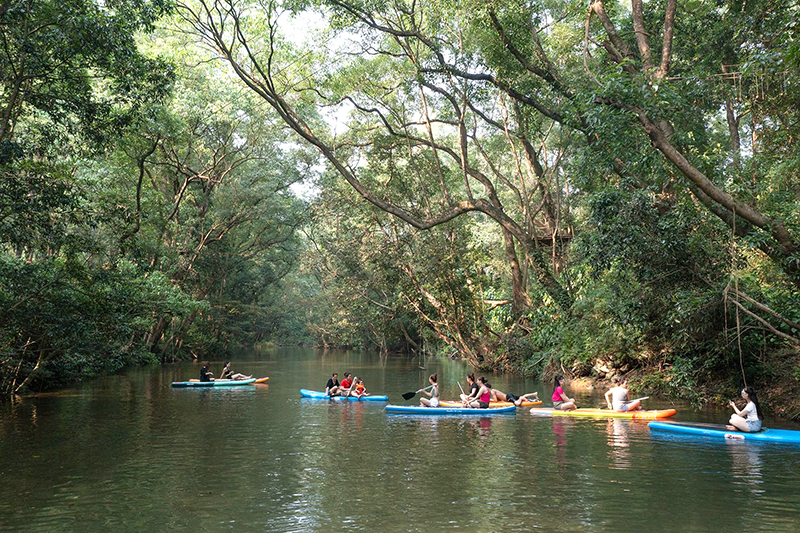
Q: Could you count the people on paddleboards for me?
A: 12